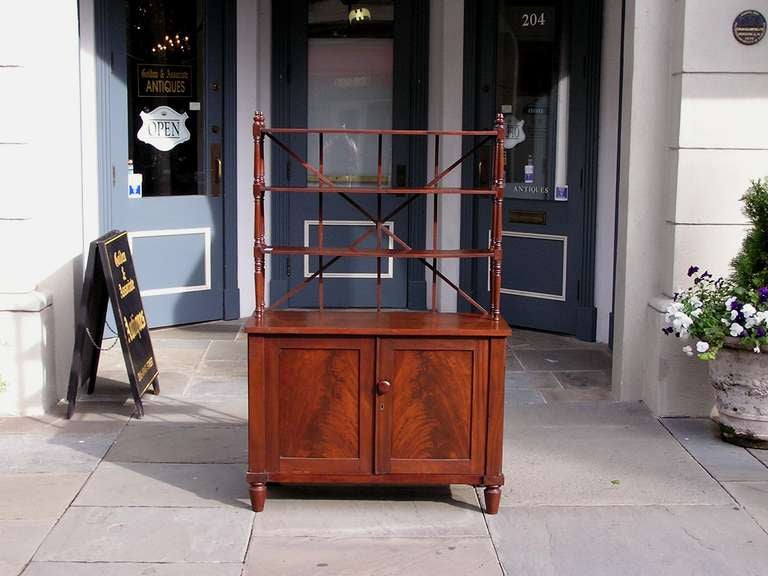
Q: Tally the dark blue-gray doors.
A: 3